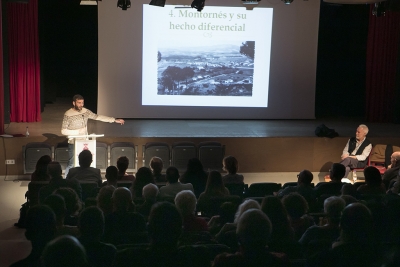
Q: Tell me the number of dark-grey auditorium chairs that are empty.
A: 7